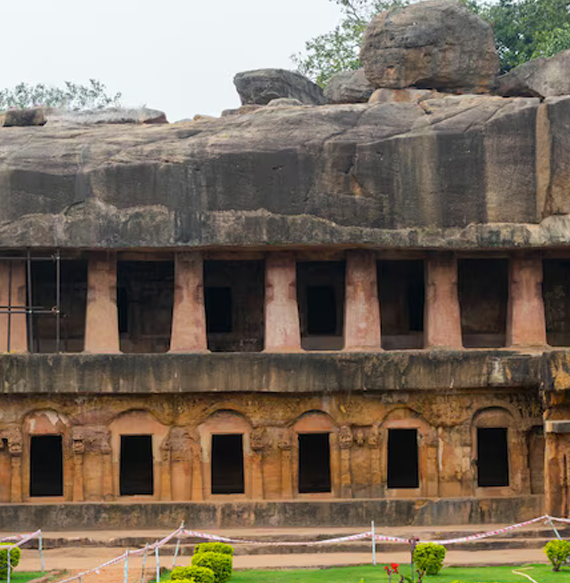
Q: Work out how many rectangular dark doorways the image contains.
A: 6